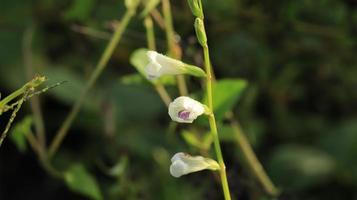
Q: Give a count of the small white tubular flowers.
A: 3